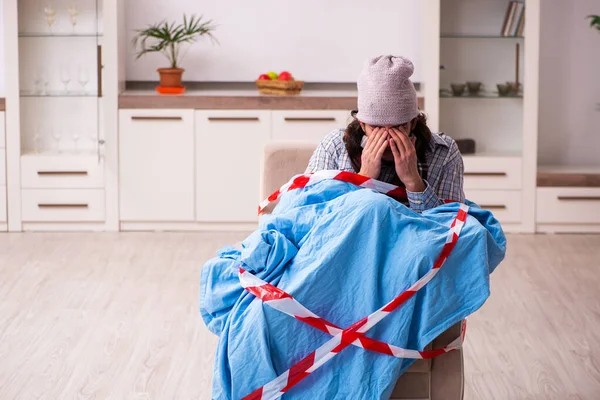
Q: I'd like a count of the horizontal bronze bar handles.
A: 8